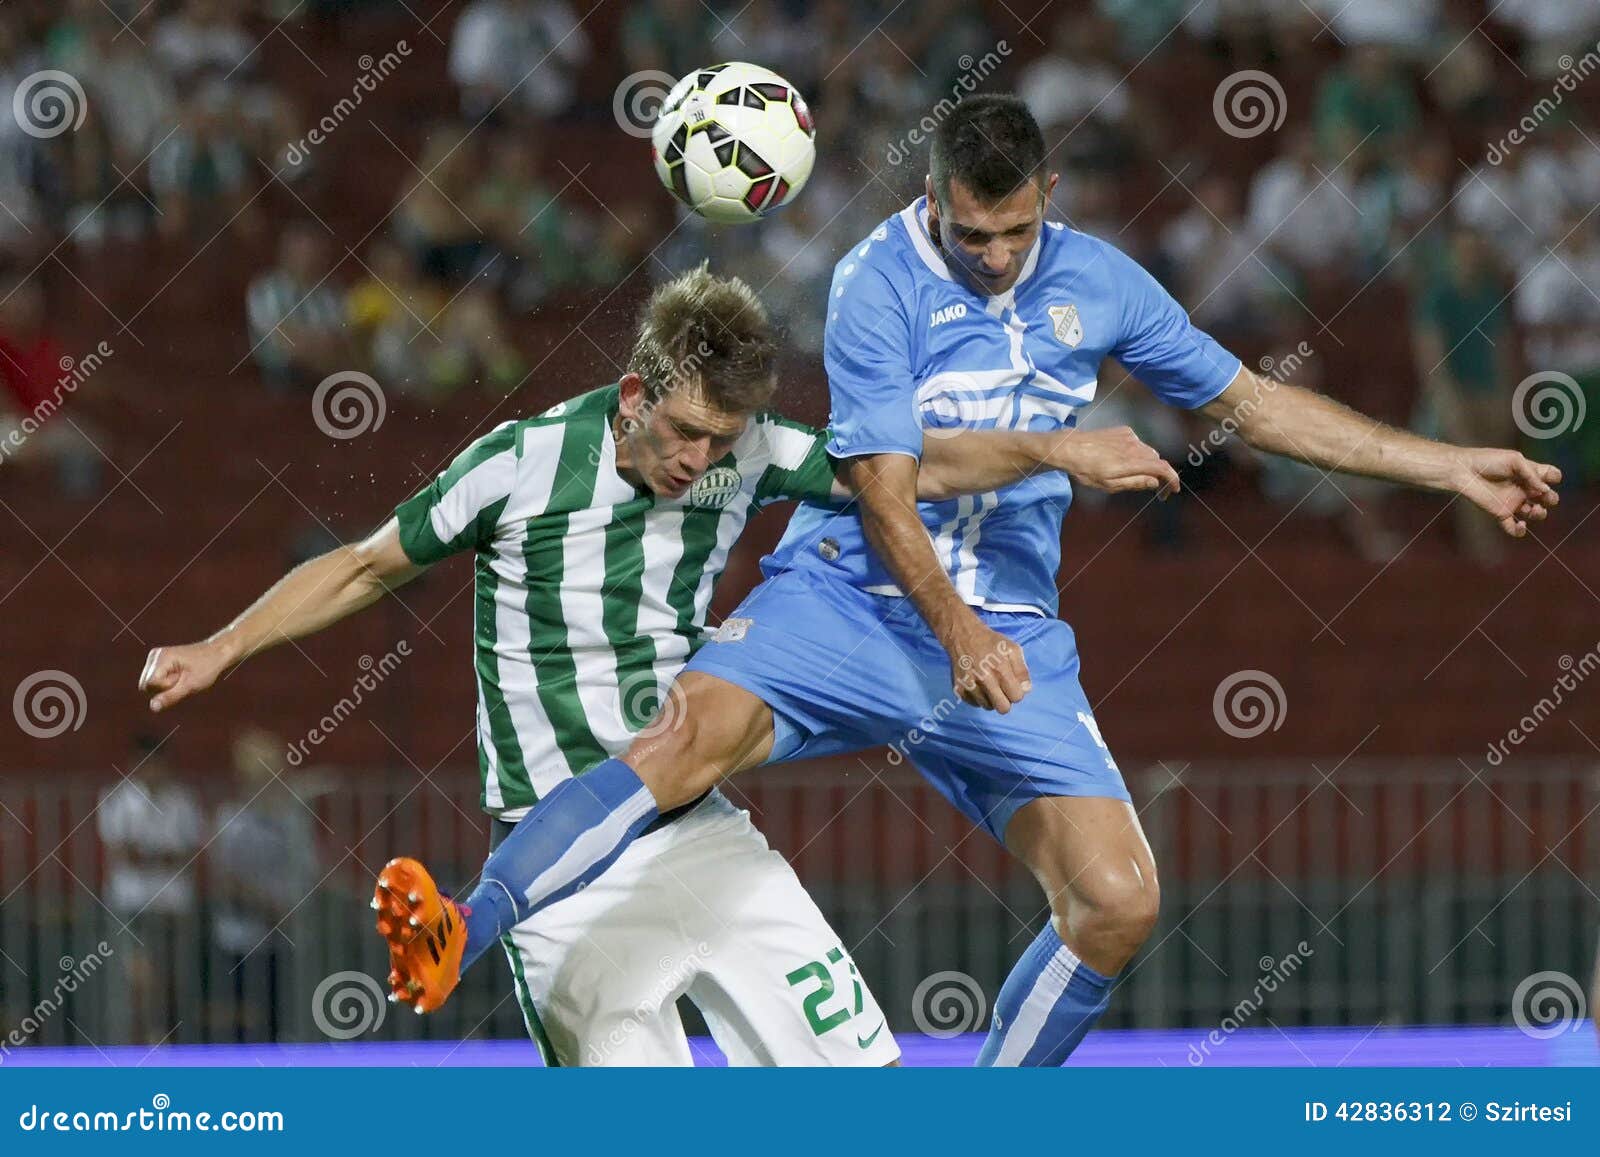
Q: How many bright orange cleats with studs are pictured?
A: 1